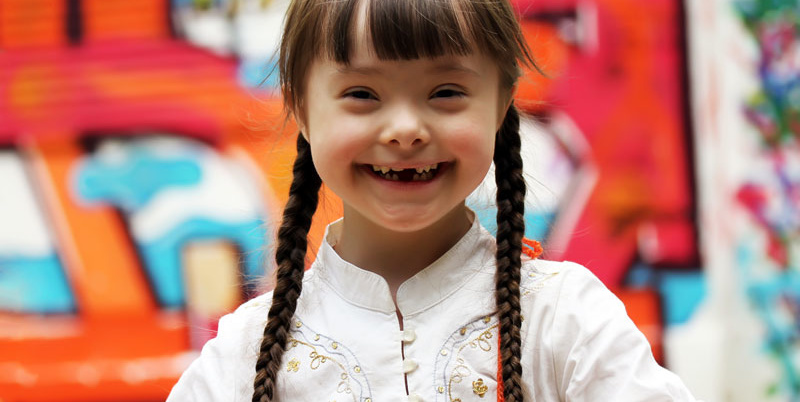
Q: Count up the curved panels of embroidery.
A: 2